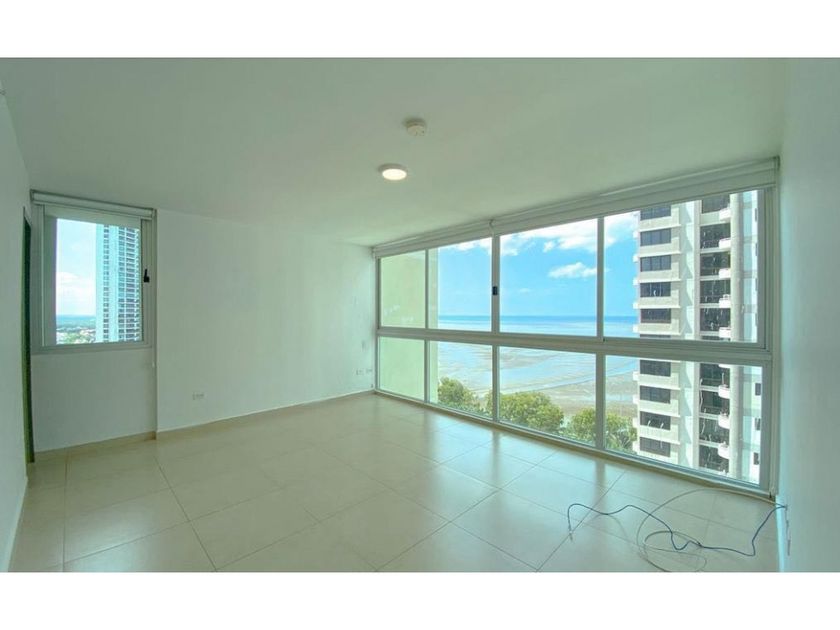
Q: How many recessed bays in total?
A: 1